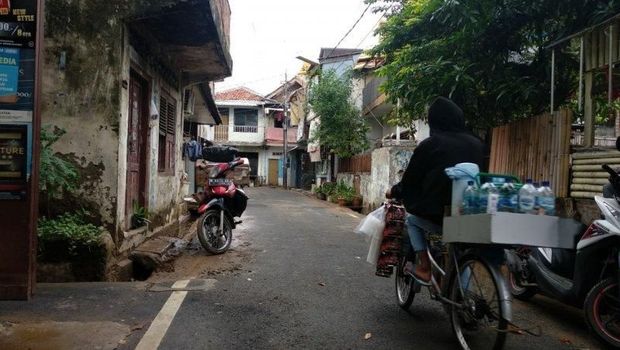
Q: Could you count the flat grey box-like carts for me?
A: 1